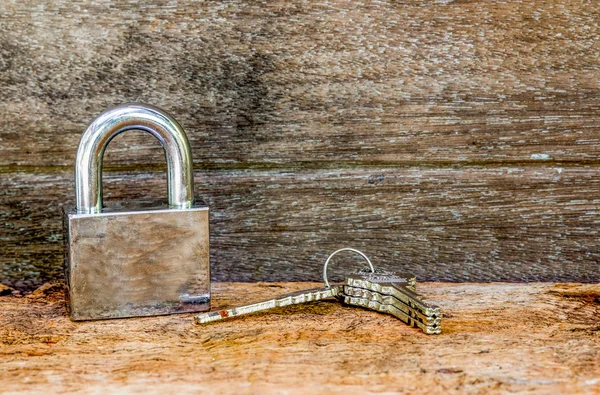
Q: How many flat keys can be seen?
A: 4